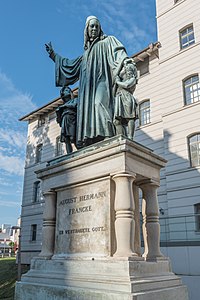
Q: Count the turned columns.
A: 3